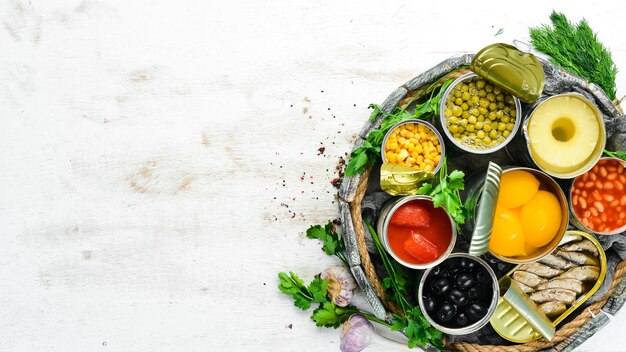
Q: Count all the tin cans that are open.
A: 8